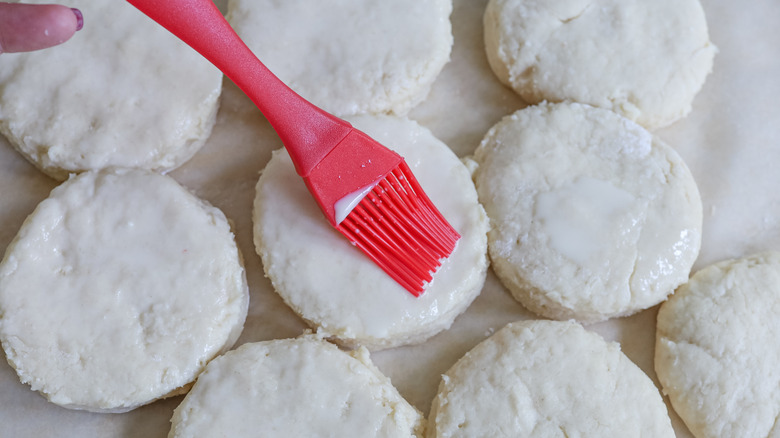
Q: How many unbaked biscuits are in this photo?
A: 9